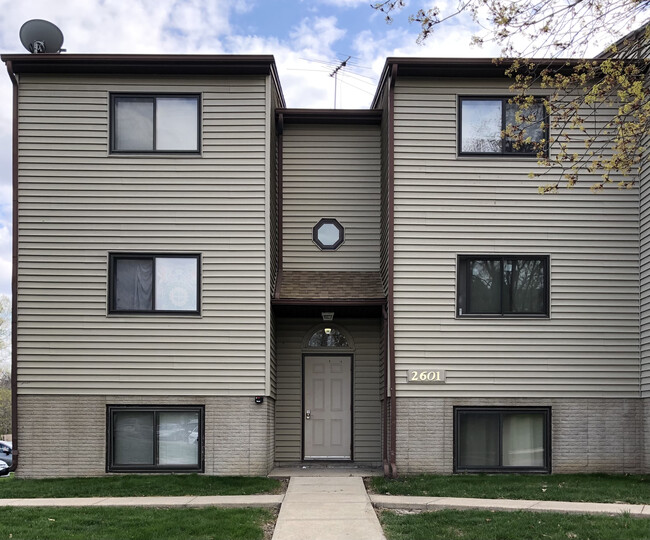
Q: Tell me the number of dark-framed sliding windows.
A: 6